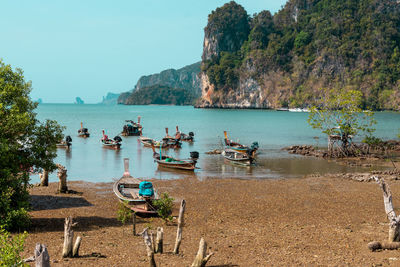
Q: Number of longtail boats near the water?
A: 11